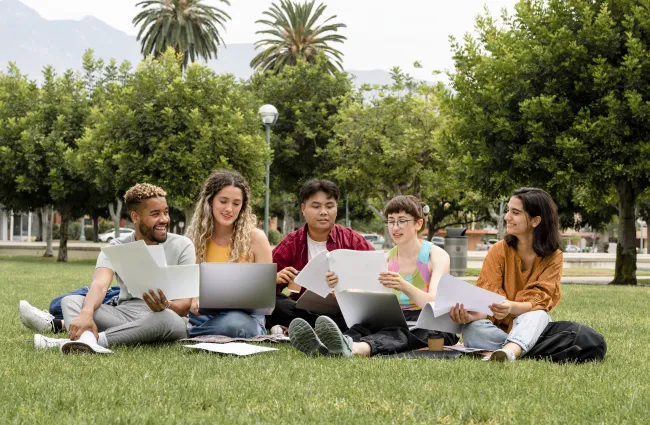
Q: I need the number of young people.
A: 5